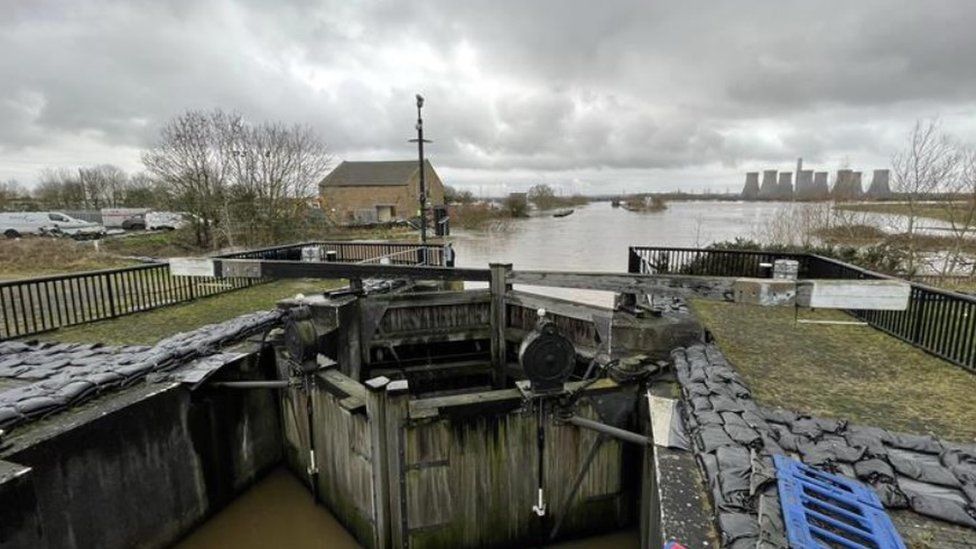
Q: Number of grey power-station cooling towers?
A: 8